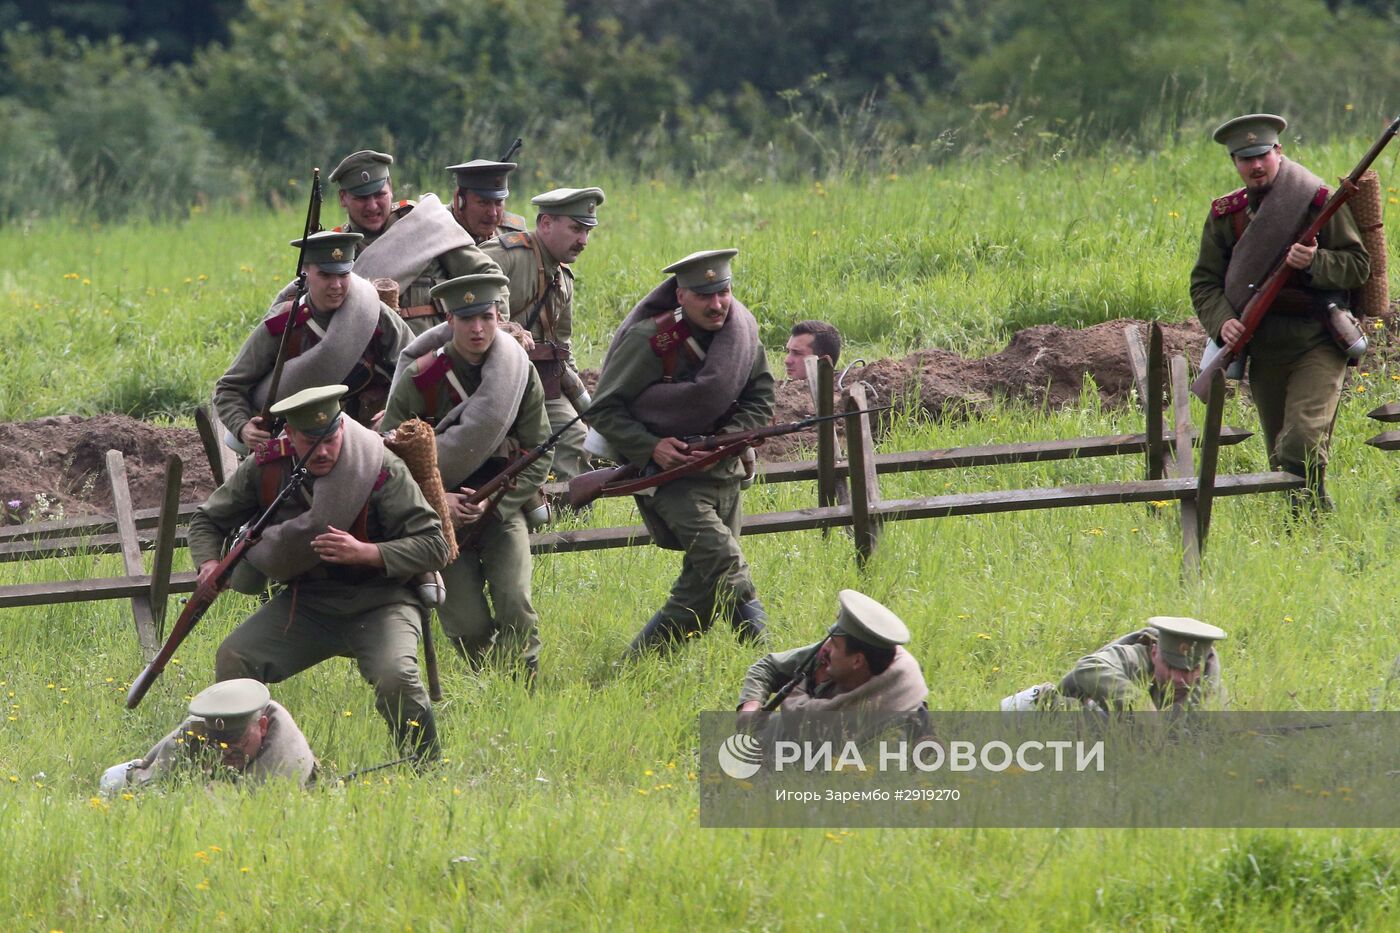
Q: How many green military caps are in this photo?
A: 11